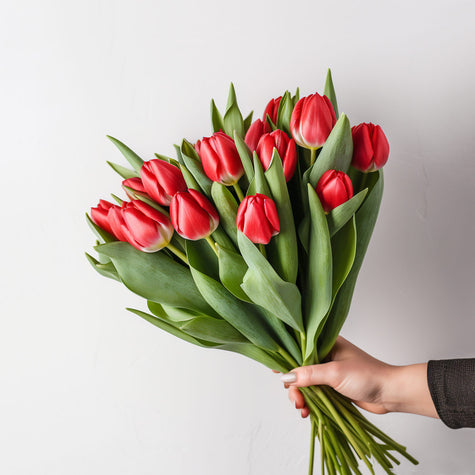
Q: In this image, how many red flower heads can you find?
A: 13